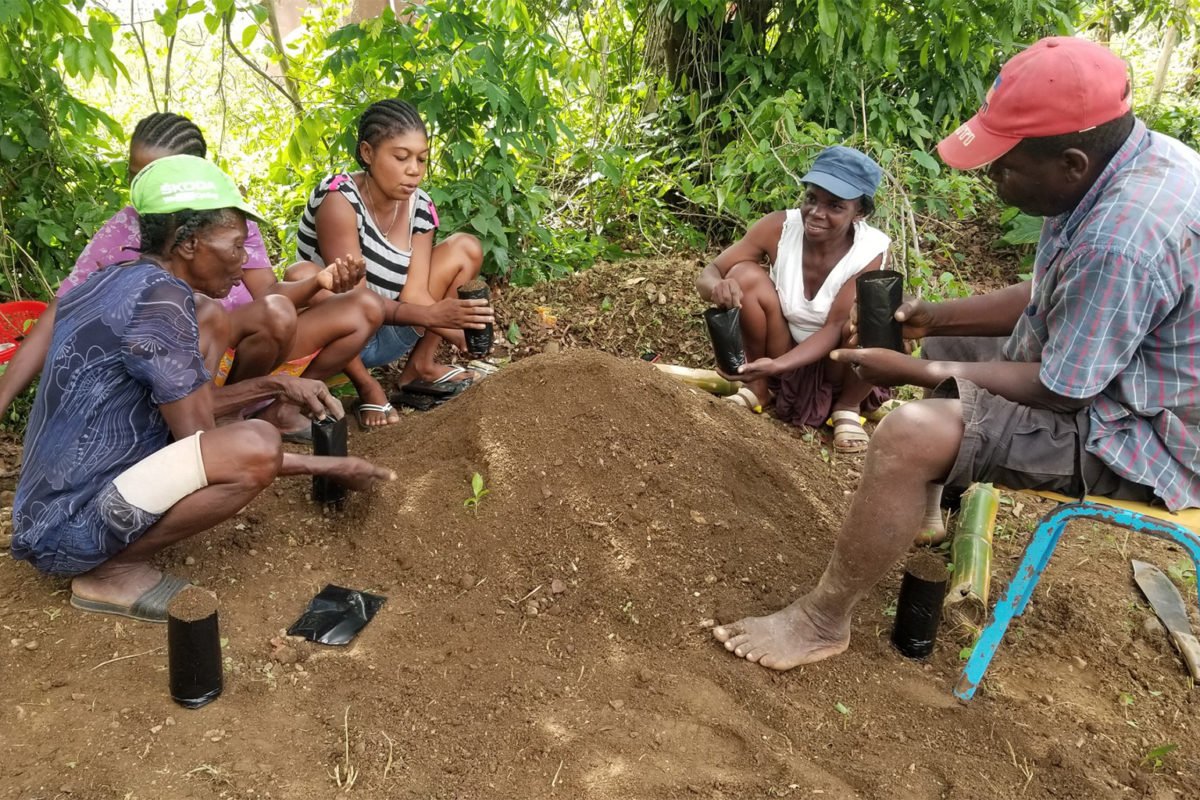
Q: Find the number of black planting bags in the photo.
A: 7